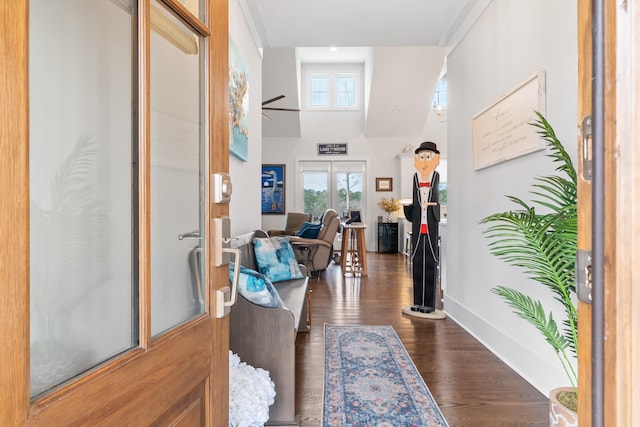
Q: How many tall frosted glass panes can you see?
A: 2